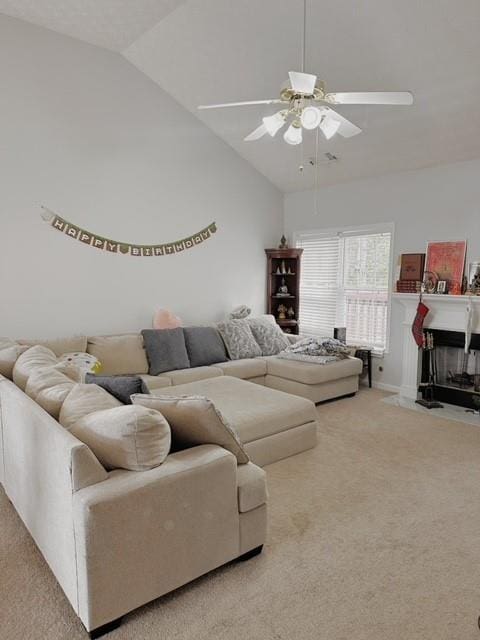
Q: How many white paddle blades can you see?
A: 5